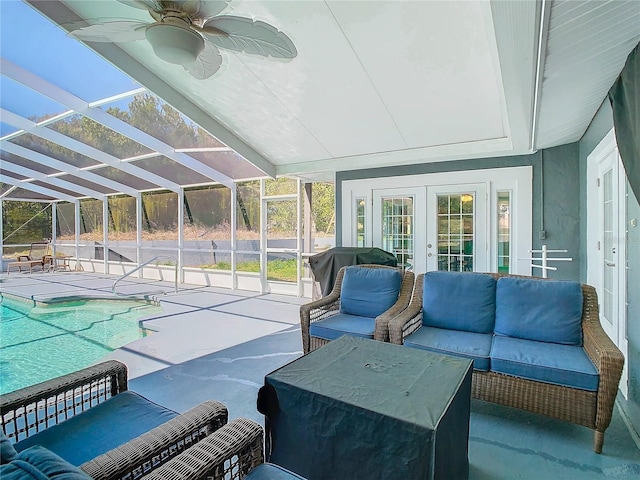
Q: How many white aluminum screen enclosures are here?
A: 1